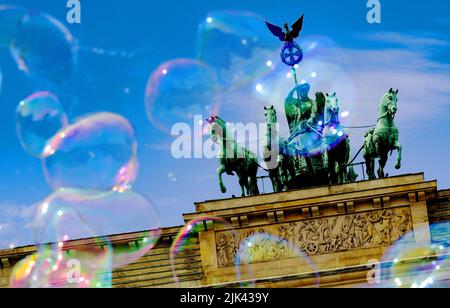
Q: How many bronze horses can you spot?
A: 4